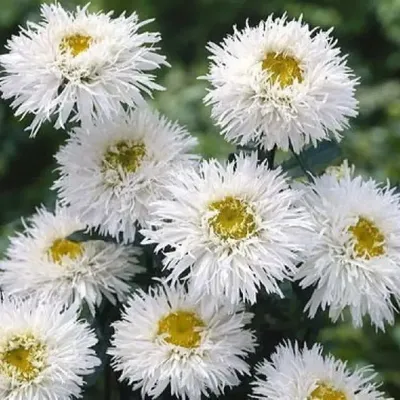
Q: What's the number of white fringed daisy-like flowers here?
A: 9